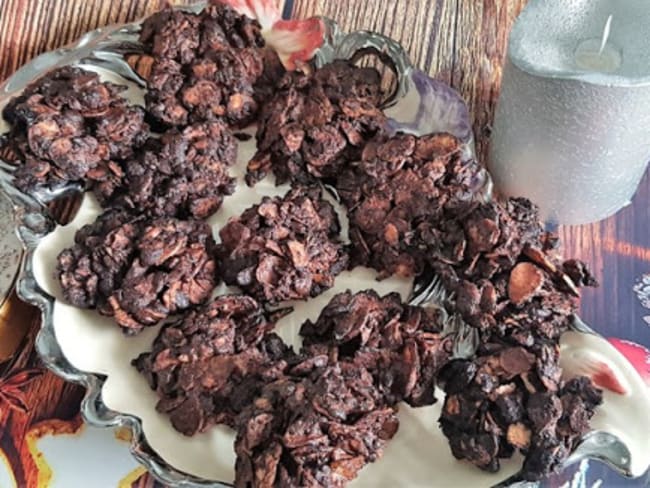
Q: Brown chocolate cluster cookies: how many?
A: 12